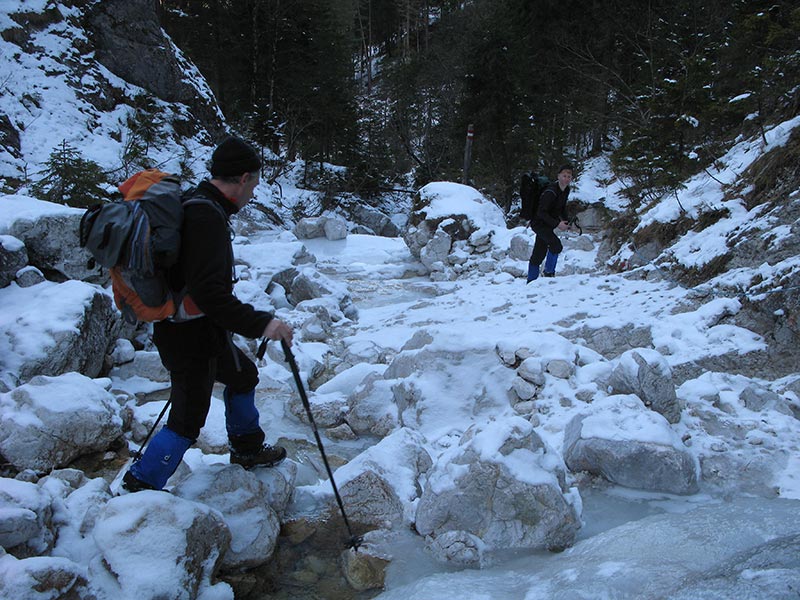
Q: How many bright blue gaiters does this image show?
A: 4